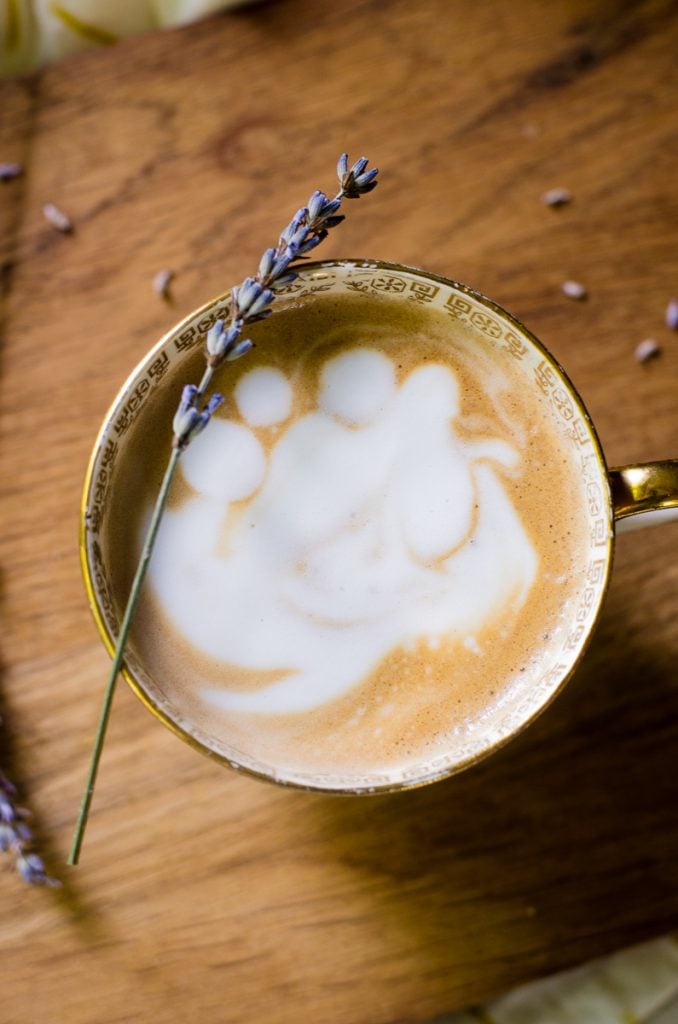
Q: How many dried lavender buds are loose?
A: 7